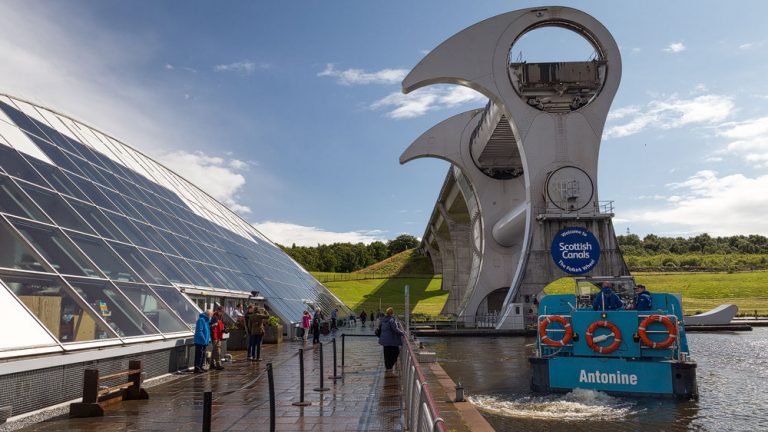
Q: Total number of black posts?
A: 6